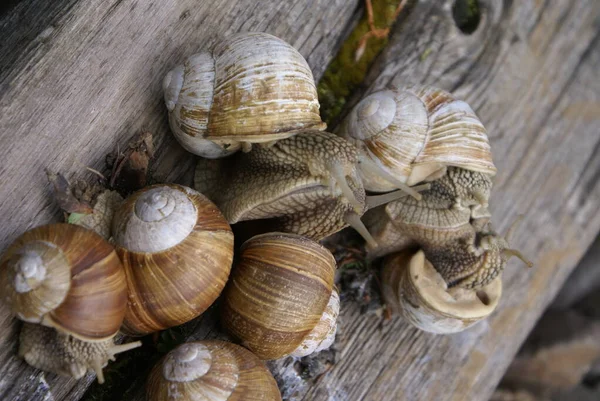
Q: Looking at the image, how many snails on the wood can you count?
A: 7